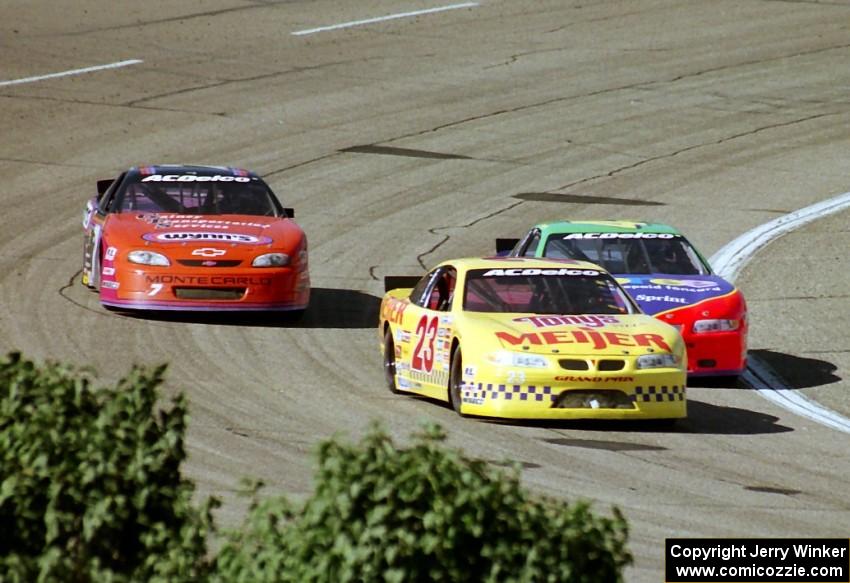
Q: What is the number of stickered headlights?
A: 5